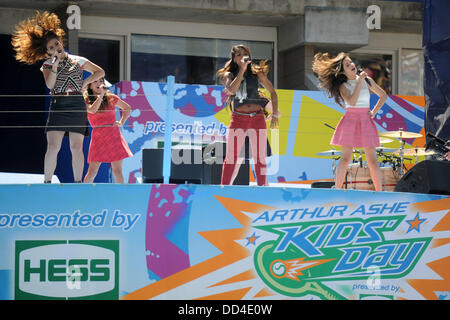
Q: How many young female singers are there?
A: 4